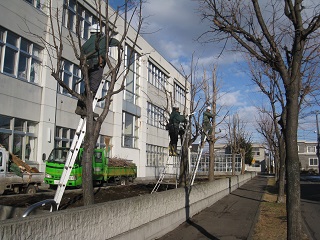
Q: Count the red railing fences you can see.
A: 0